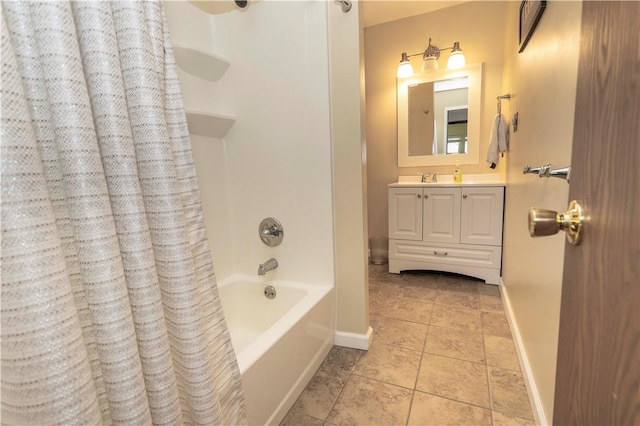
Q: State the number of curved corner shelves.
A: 2